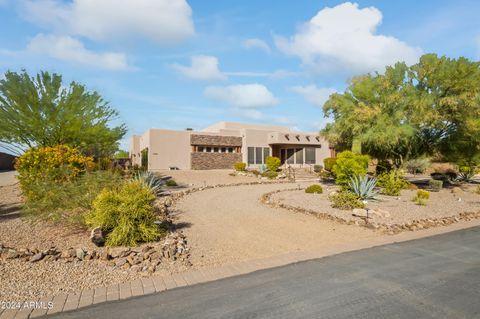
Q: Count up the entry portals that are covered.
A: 1